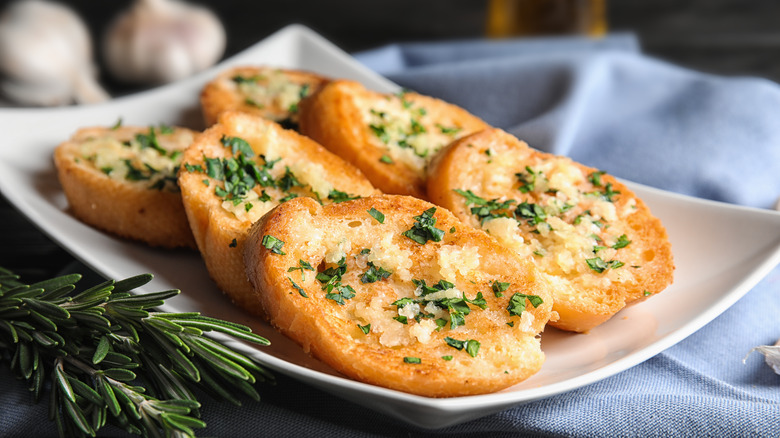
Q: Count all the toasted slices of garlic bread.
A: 6